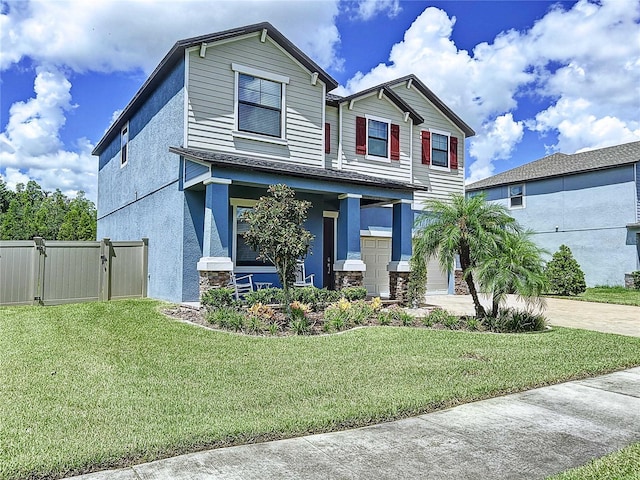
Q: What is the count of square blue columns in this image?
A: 3